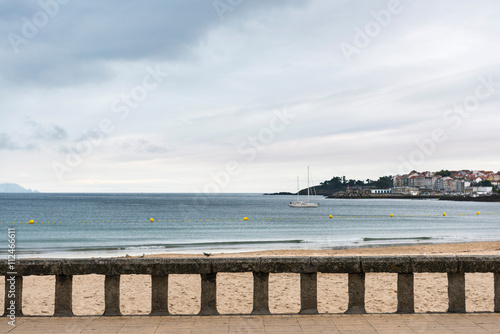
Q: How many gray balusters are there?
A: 11